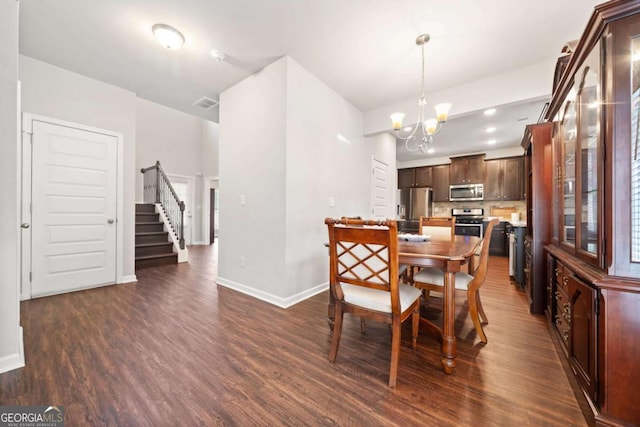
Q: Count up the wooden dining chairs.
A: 4